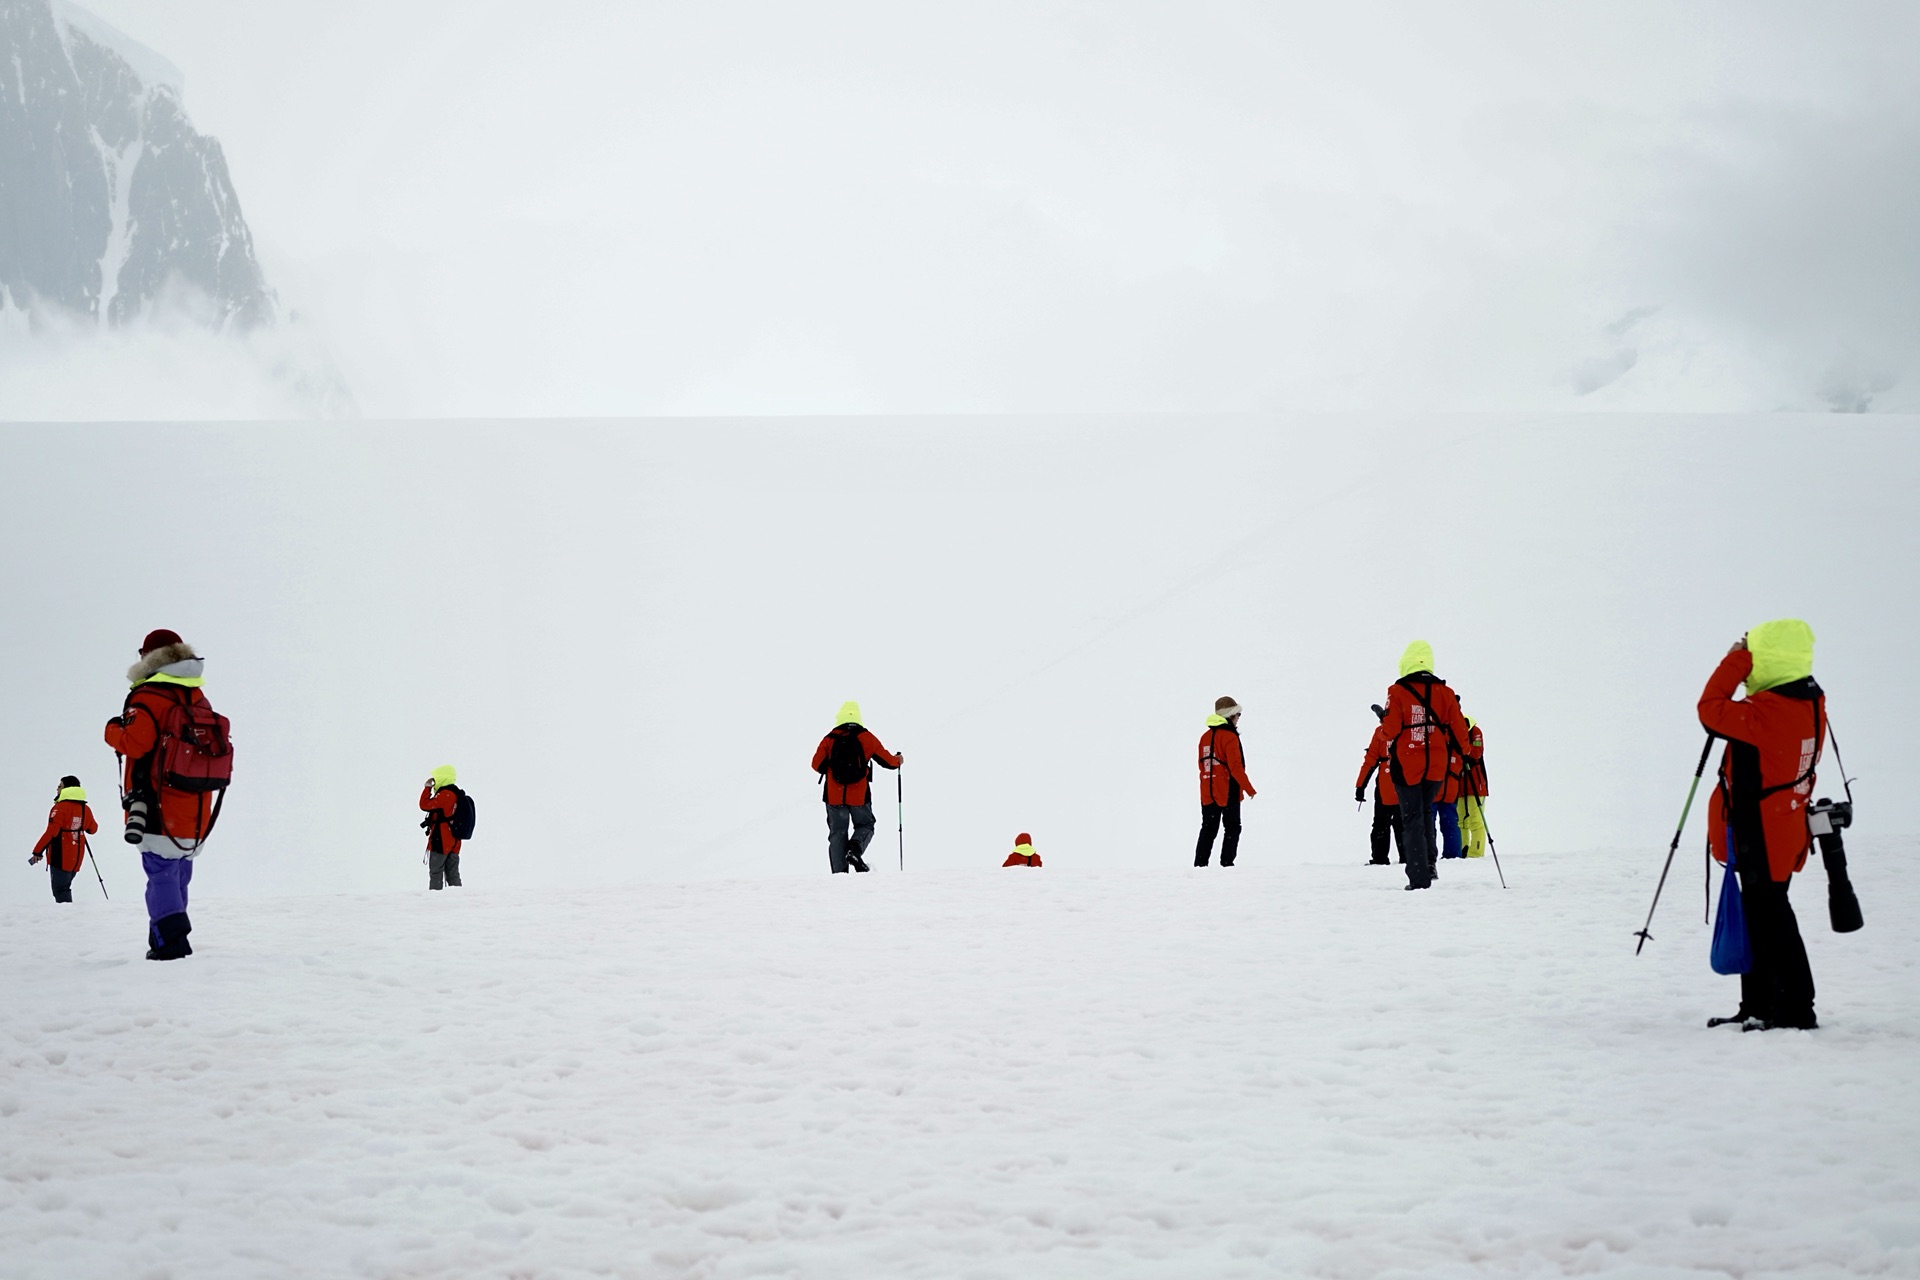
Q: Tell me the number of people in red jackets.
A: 11